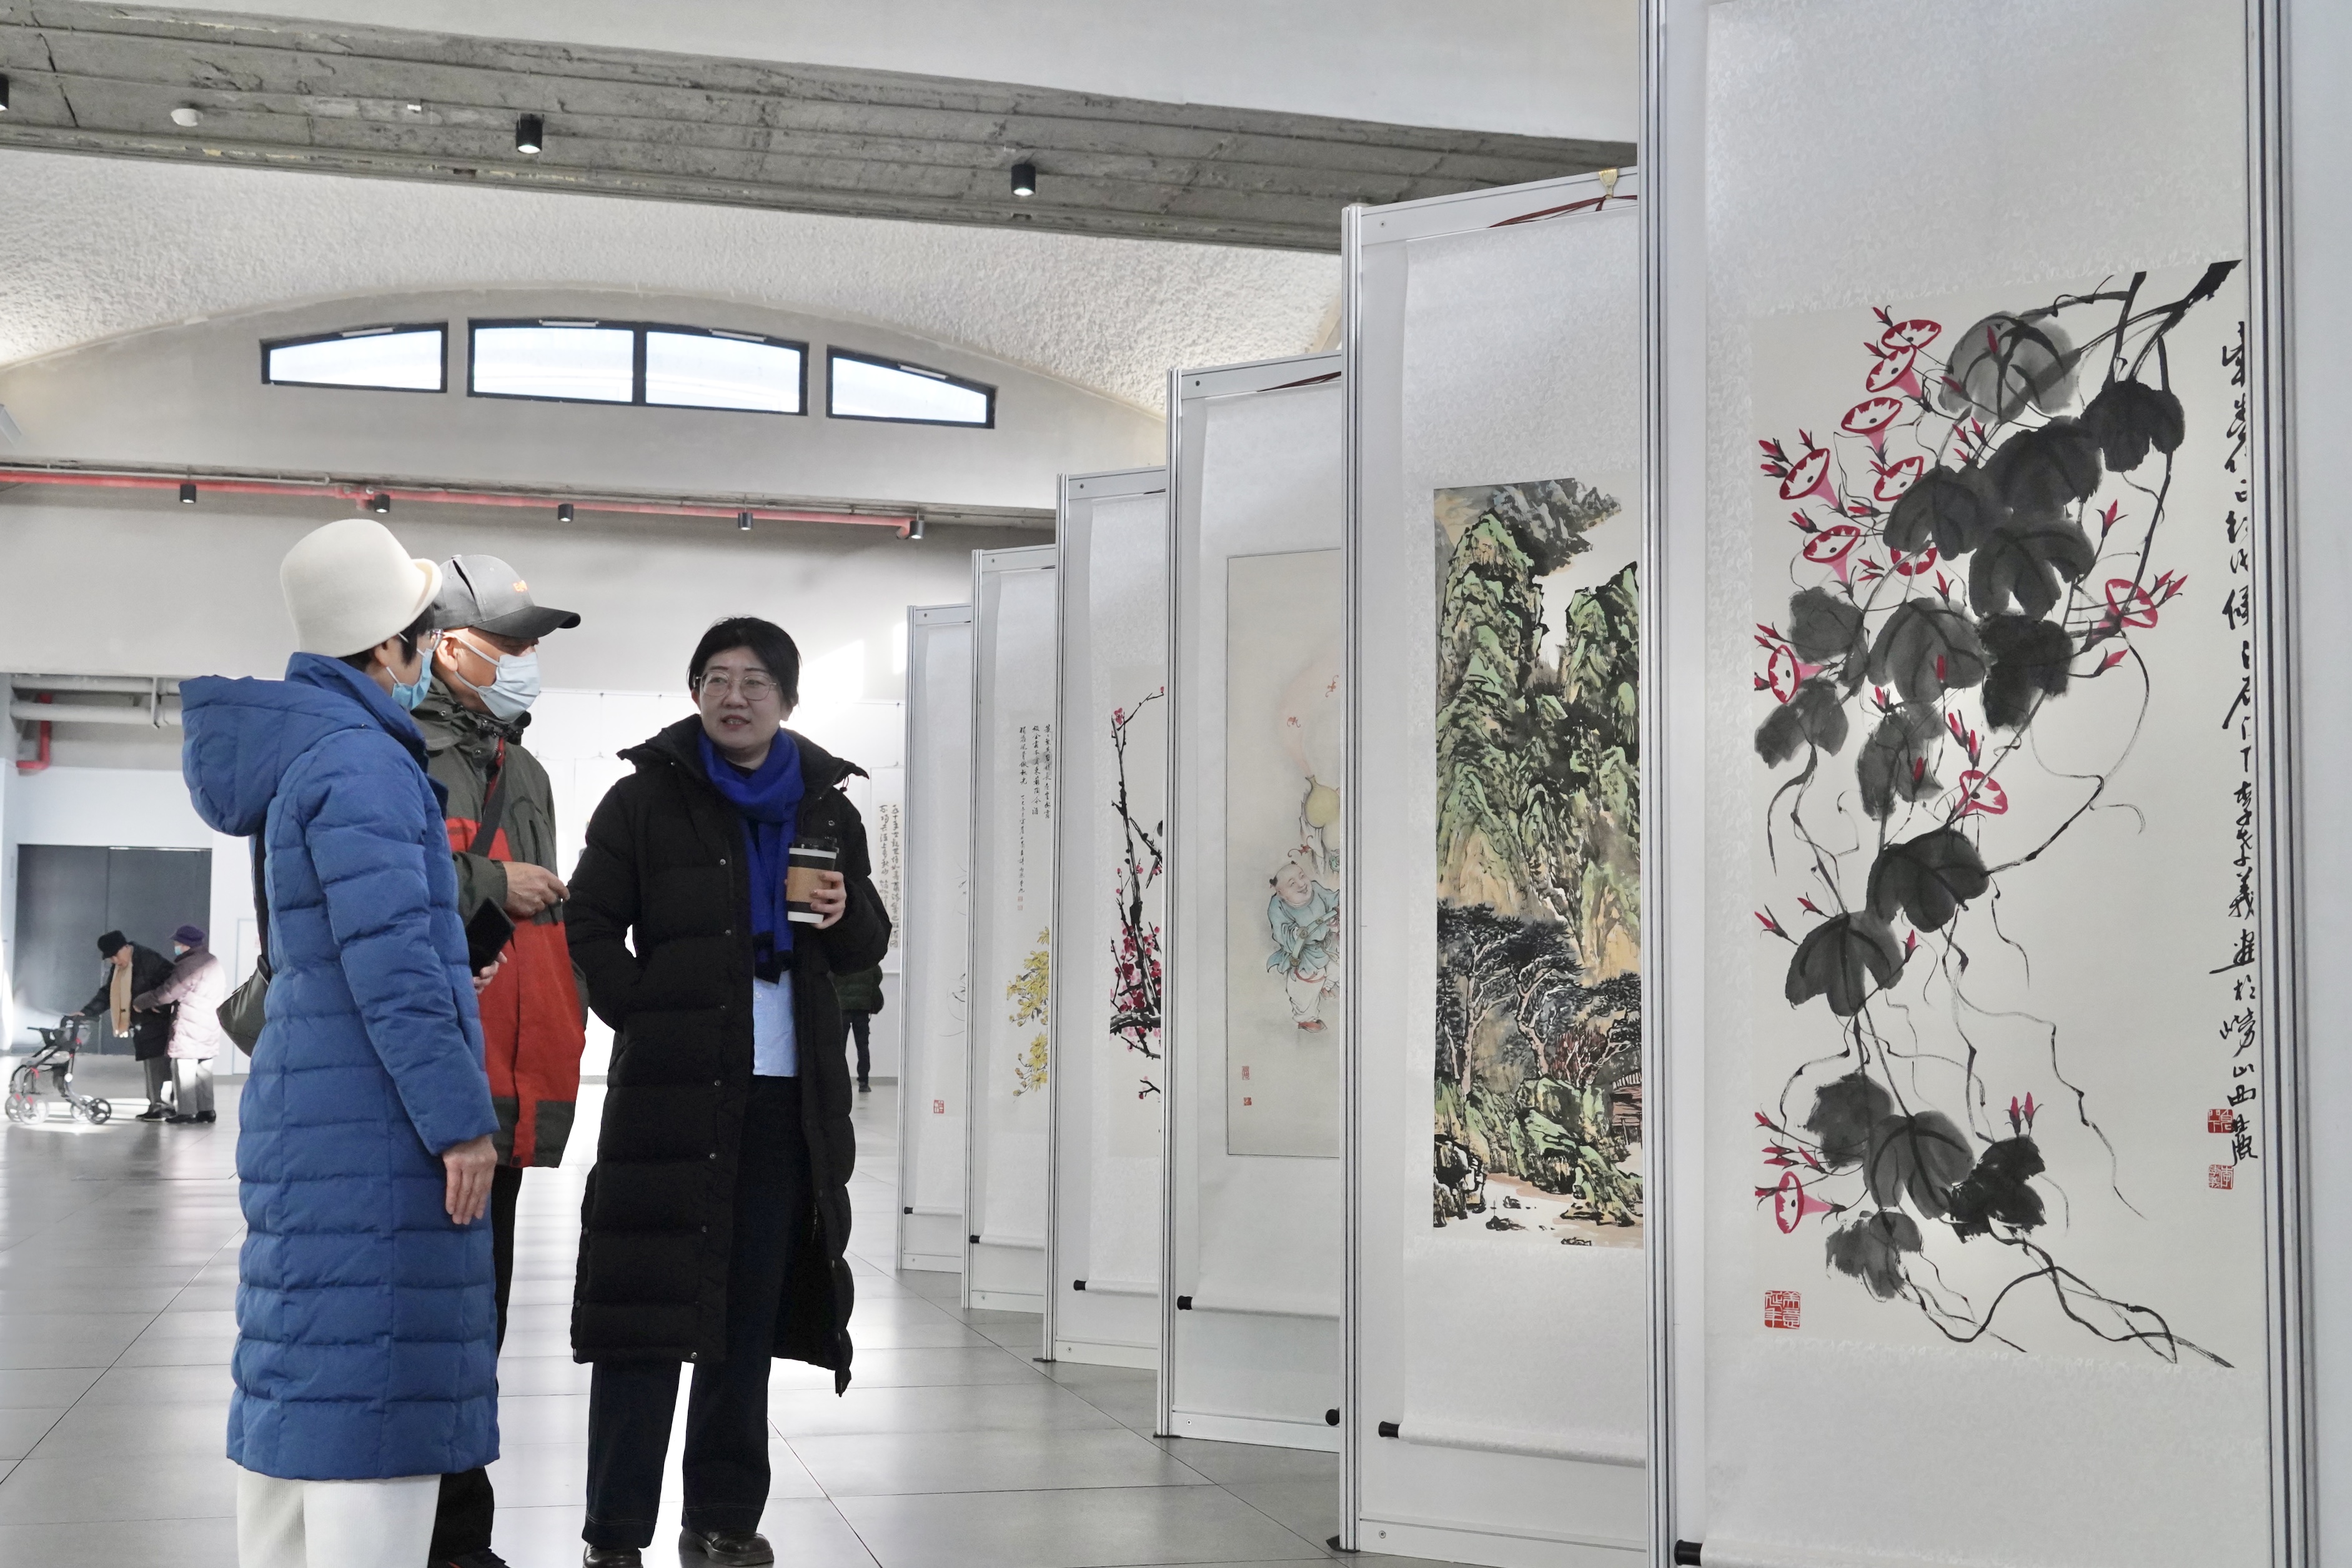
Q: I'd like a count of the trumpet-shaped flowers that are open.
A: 11